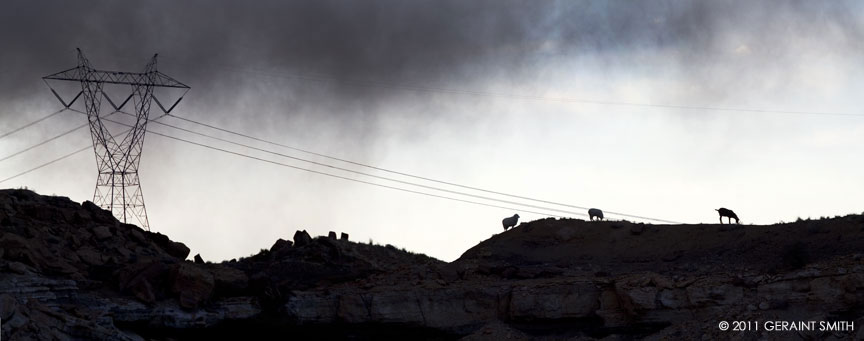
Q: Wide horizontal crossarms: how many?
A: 1